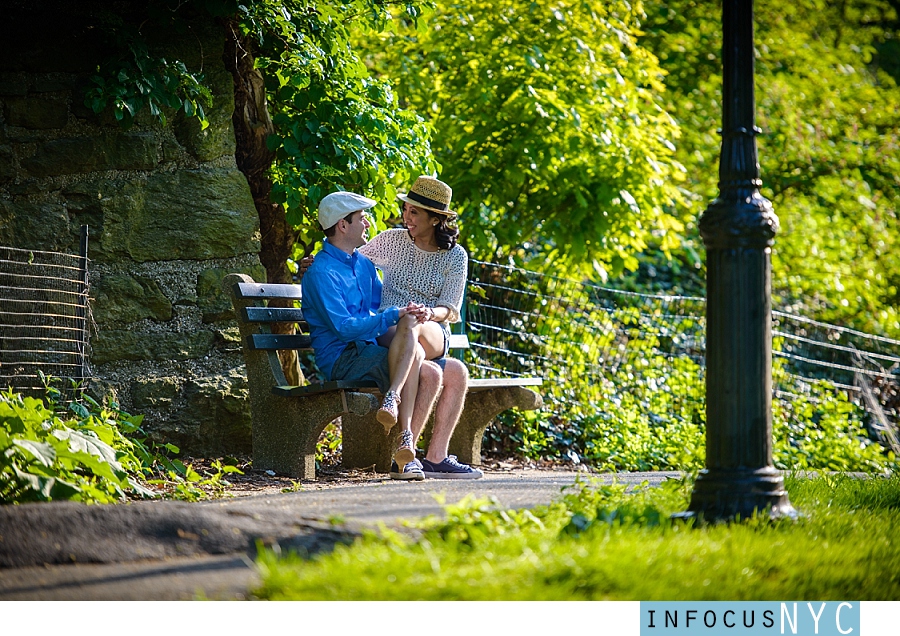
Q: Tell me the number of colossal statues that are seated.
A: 0